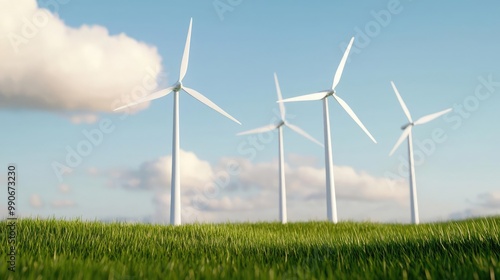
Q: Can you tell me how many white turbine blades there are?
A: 12